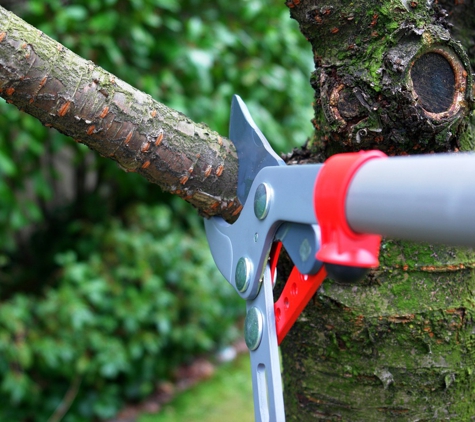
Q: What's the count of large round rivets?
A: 3